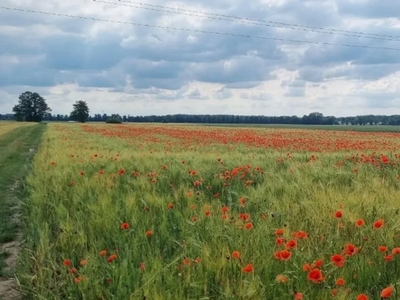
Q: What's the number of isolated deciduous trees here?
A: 2